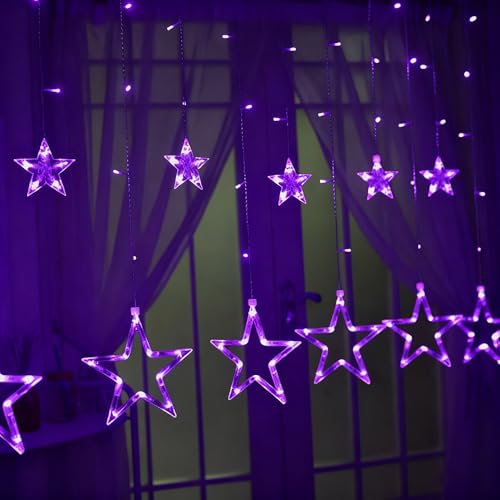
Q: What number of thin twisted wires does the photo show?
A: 10